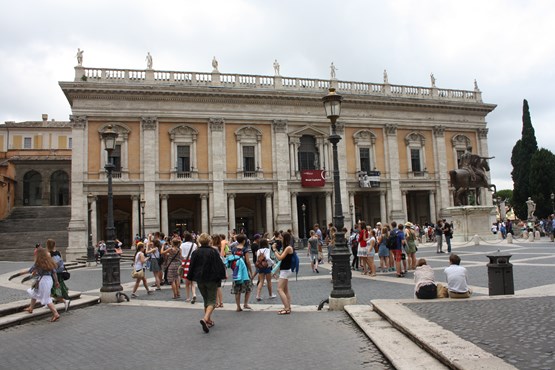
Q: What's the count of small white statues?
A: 8